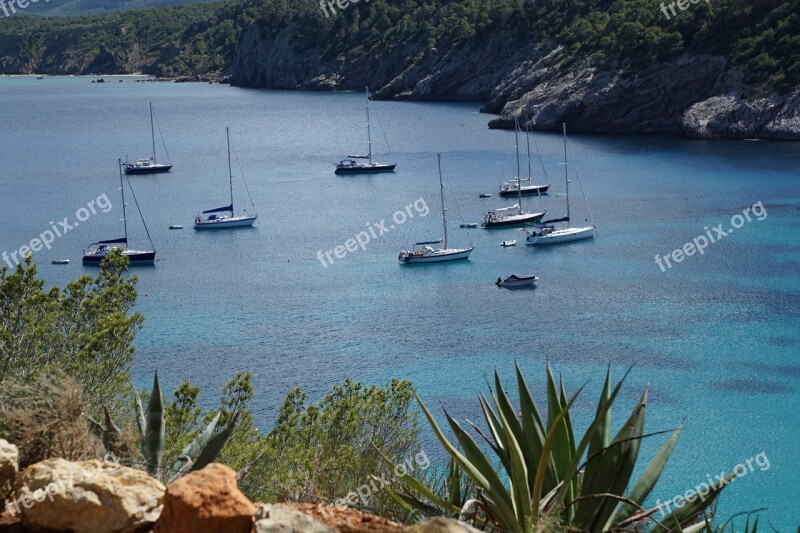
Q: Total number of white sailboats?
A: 3